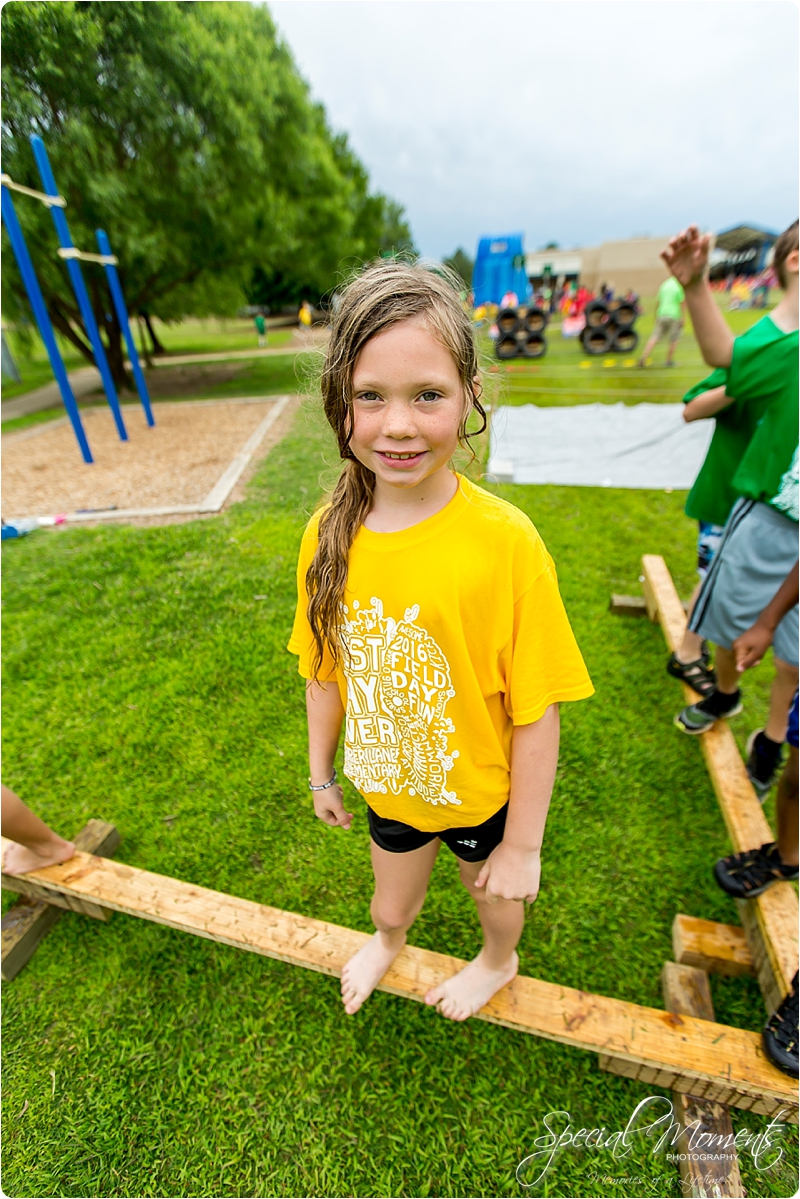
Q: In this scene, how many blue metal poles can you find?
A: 3